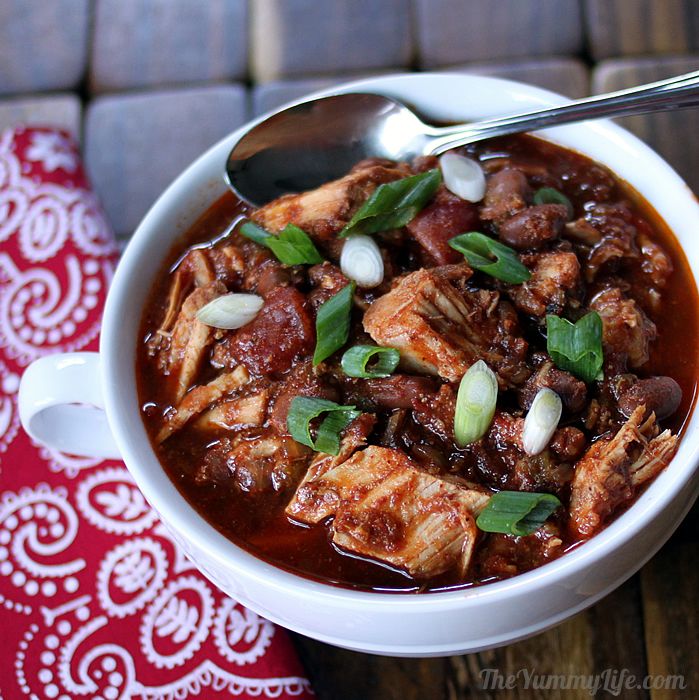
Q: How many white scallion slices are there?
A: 5